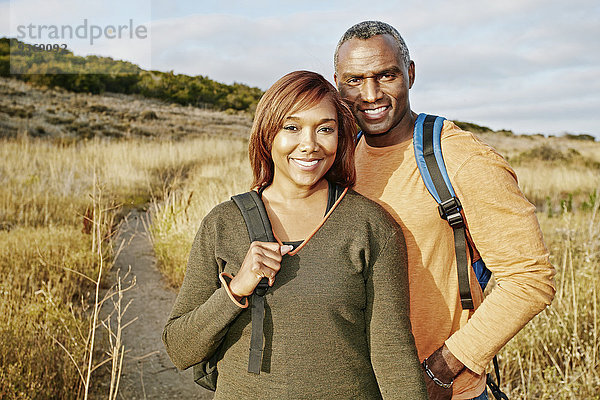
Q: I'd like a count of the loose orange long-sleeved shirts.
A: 1